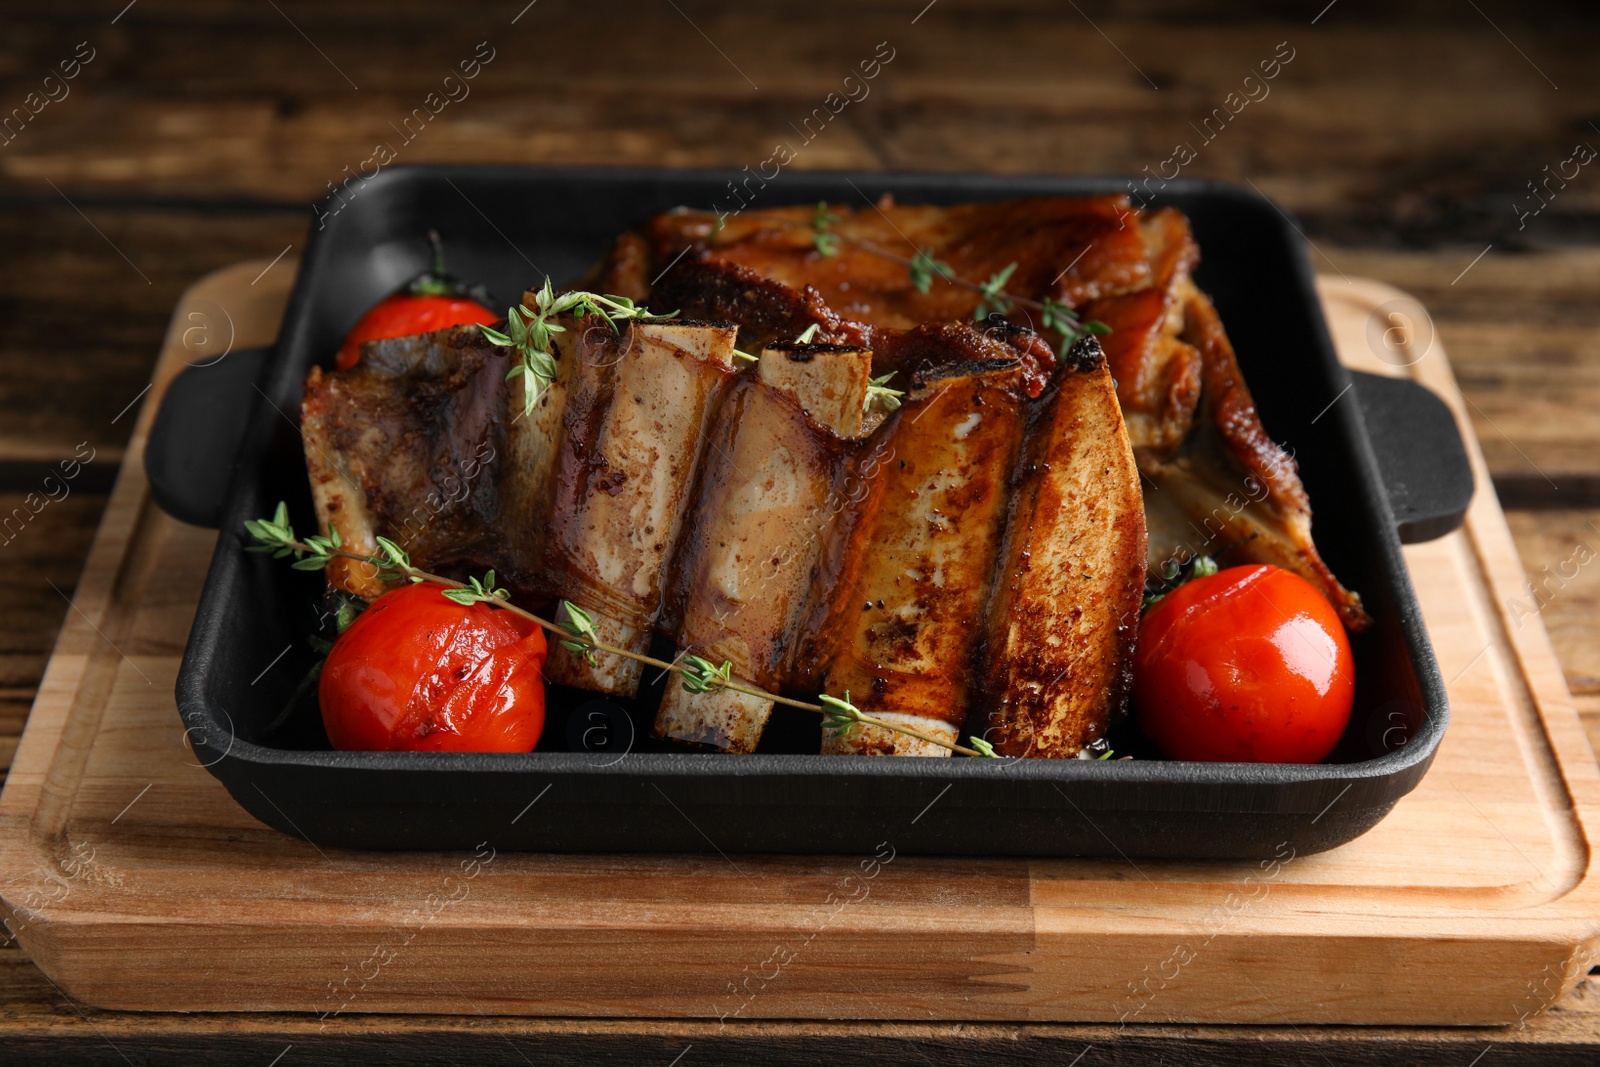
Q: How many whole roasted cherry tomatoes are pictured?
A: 3